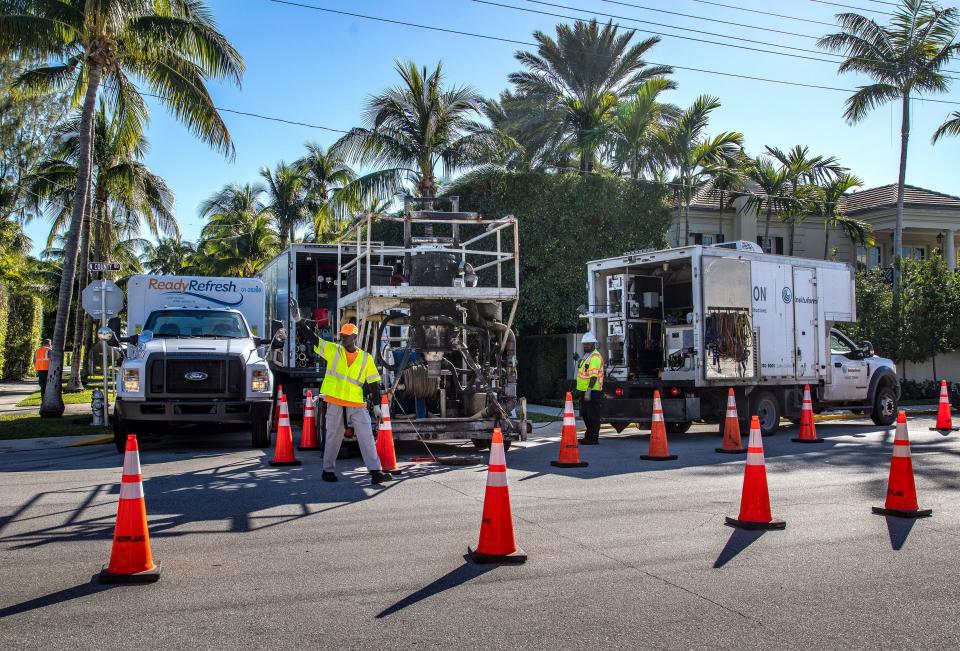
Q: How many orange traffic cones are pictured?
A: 13